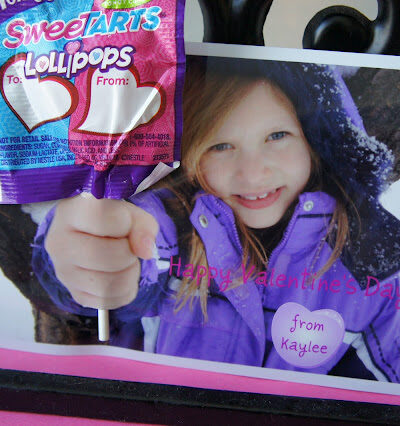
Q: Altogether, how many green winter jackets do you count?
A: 0